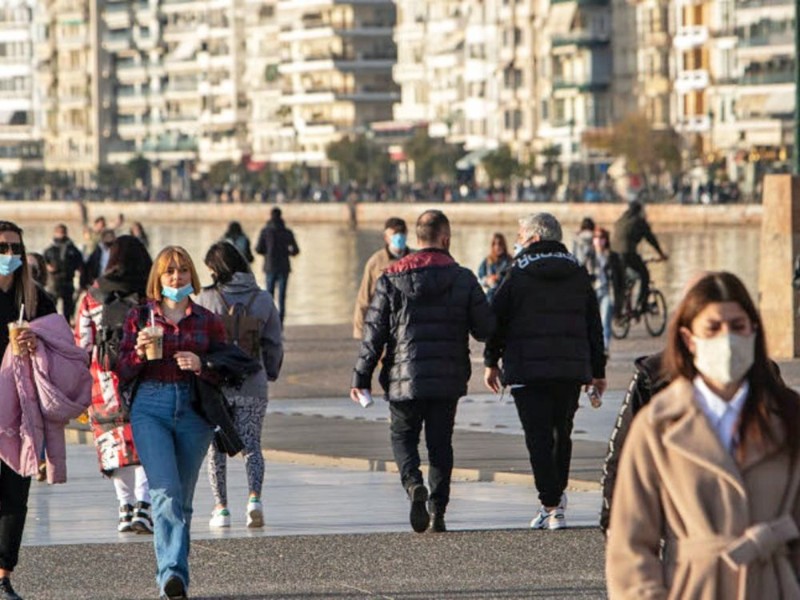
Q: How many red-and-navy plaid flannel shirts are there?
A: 1